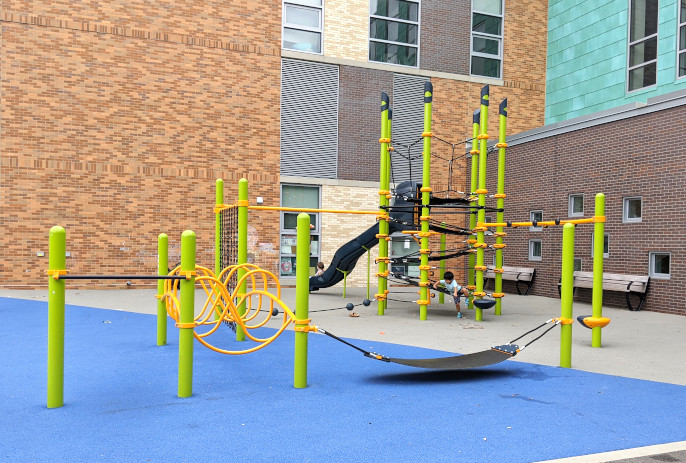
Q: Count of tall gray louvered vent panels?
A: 2